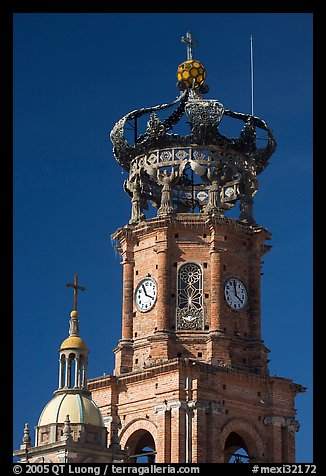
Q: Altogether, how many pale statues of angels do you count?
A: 4